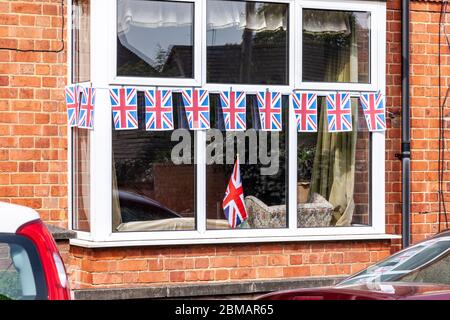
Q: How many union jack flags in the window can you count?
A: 11